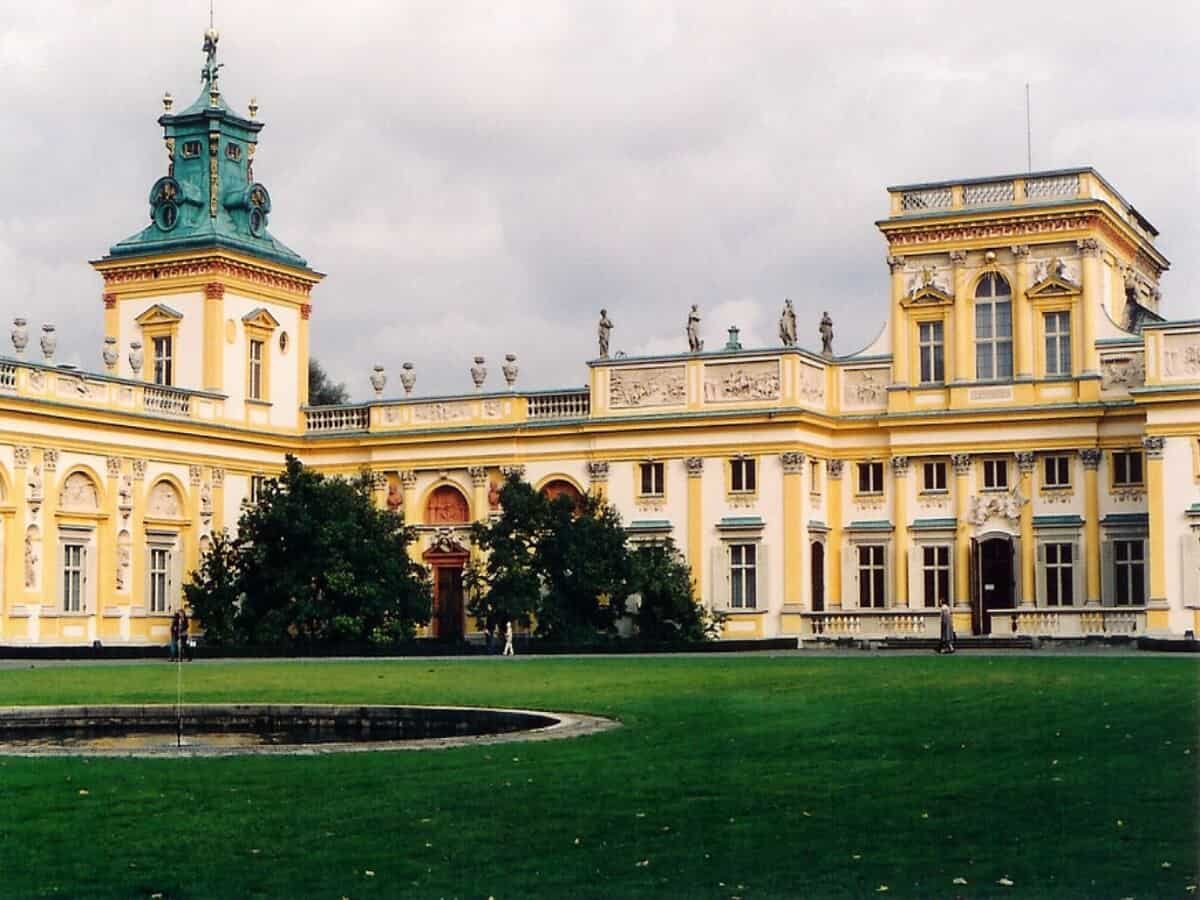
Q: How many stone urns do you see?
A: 8